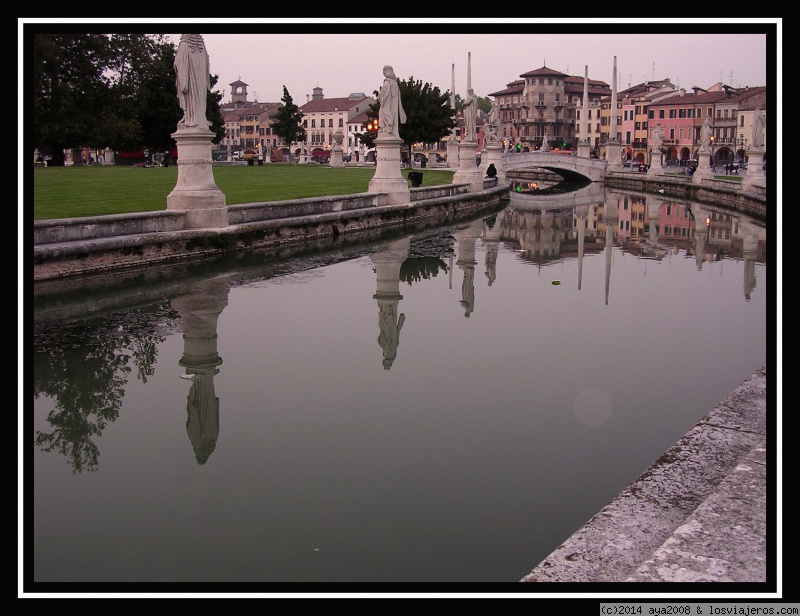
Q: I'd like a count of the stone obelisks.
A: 4